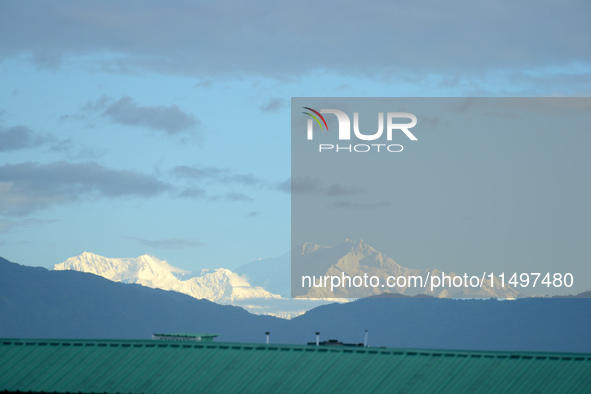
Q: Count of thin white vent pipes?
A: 3